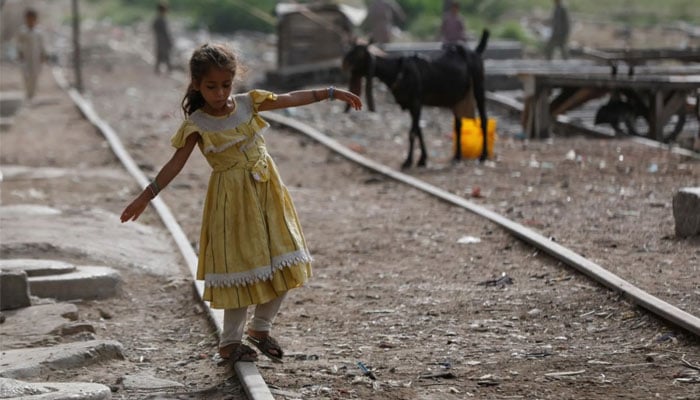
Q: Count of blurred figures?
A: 5